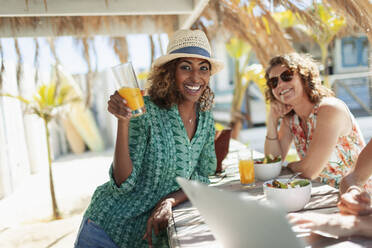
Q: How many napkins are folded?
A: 0